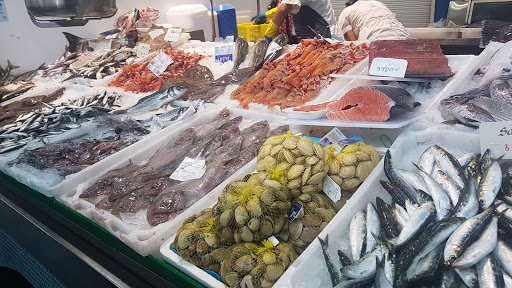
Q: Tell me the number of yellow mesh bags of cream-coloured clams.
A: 6